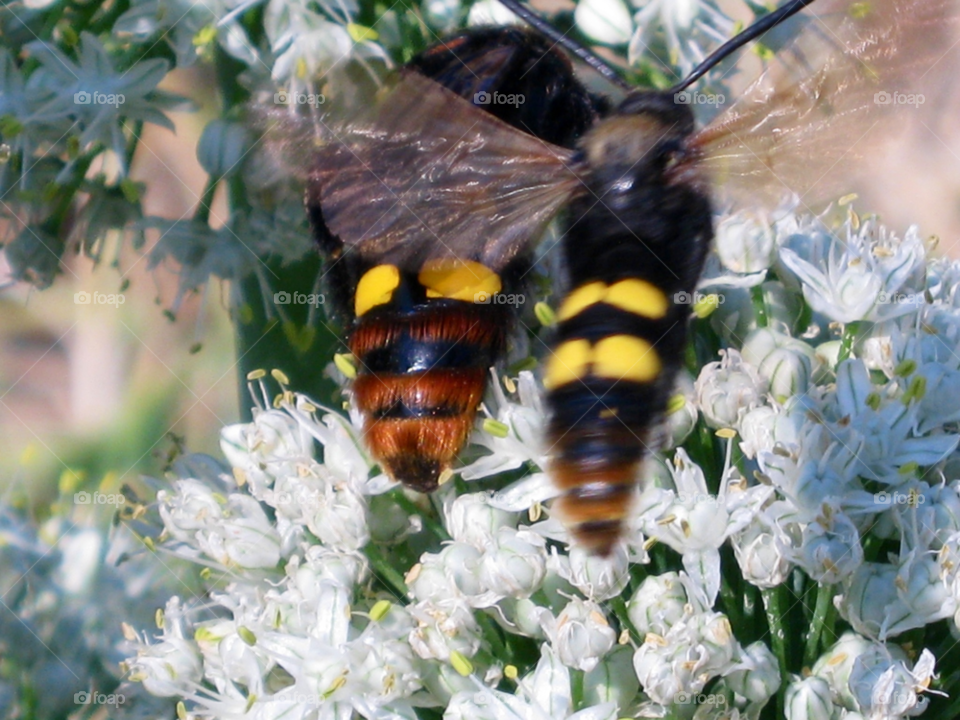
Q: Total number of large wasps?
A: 2